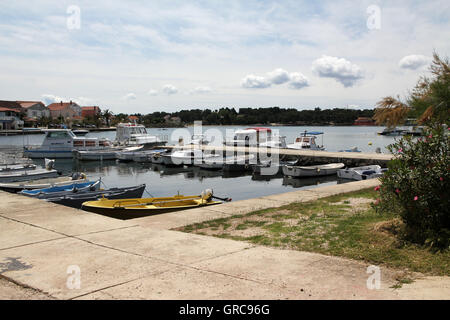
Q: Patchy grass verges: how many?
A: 1